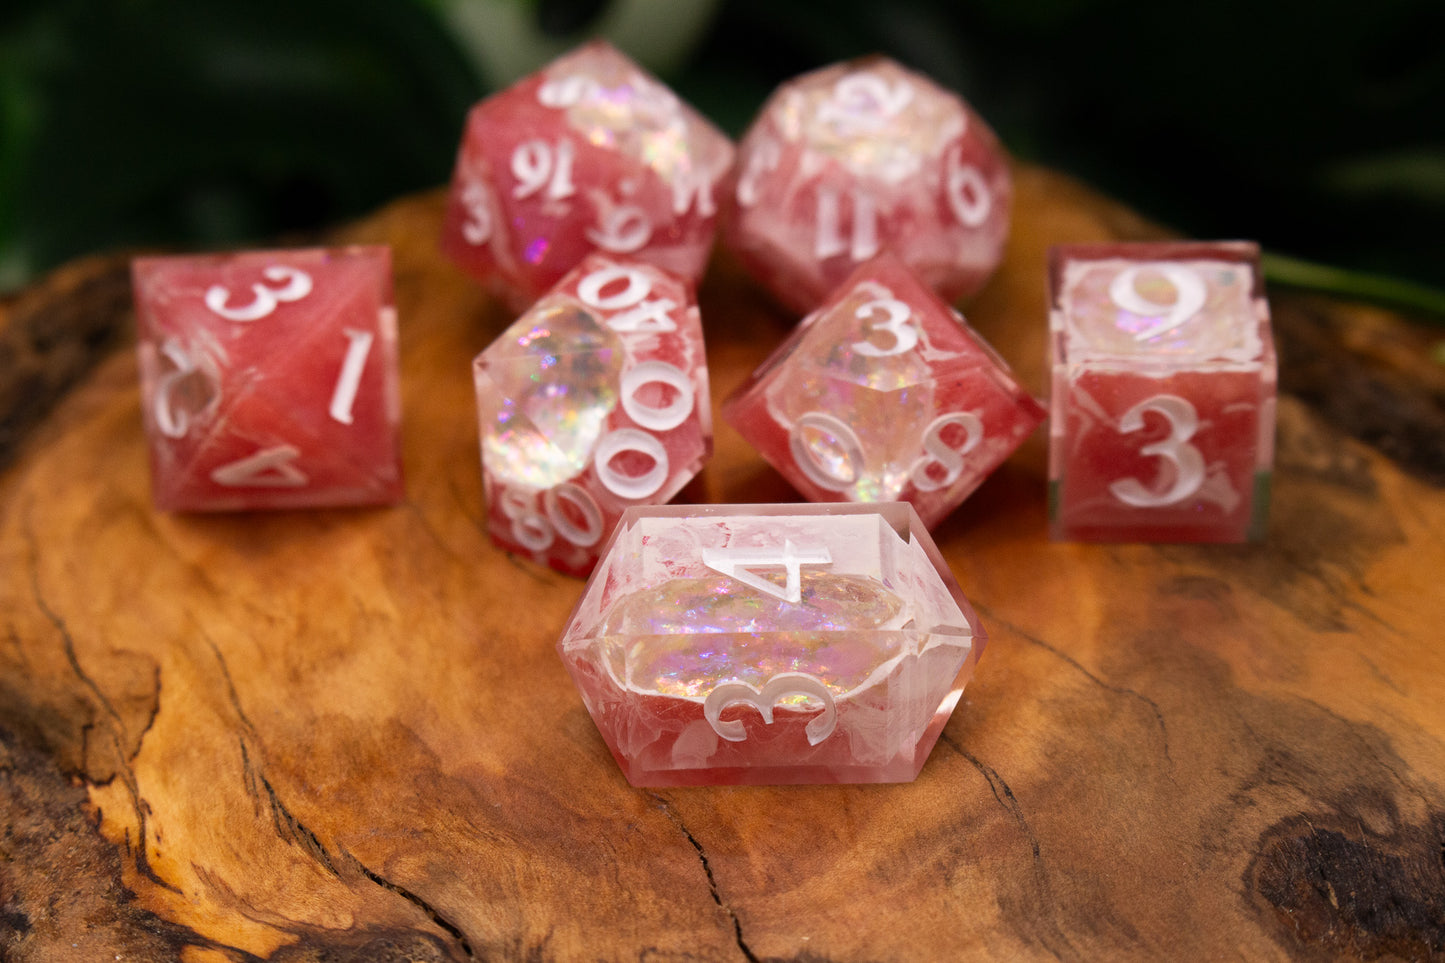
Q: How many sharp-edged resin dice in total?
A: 7